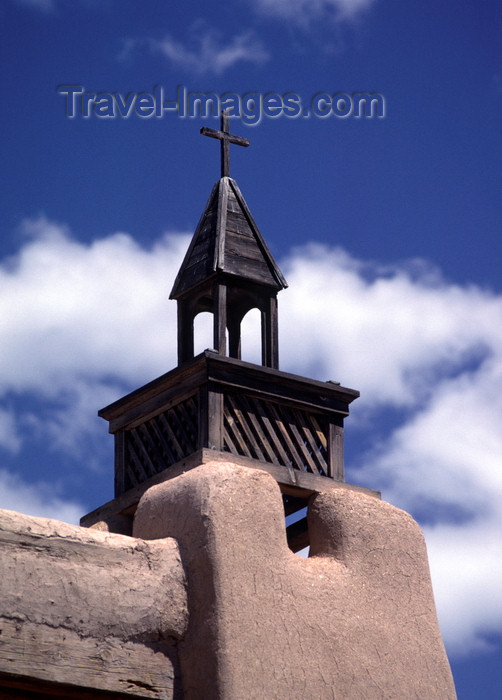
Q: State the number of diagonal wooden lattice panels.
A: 2